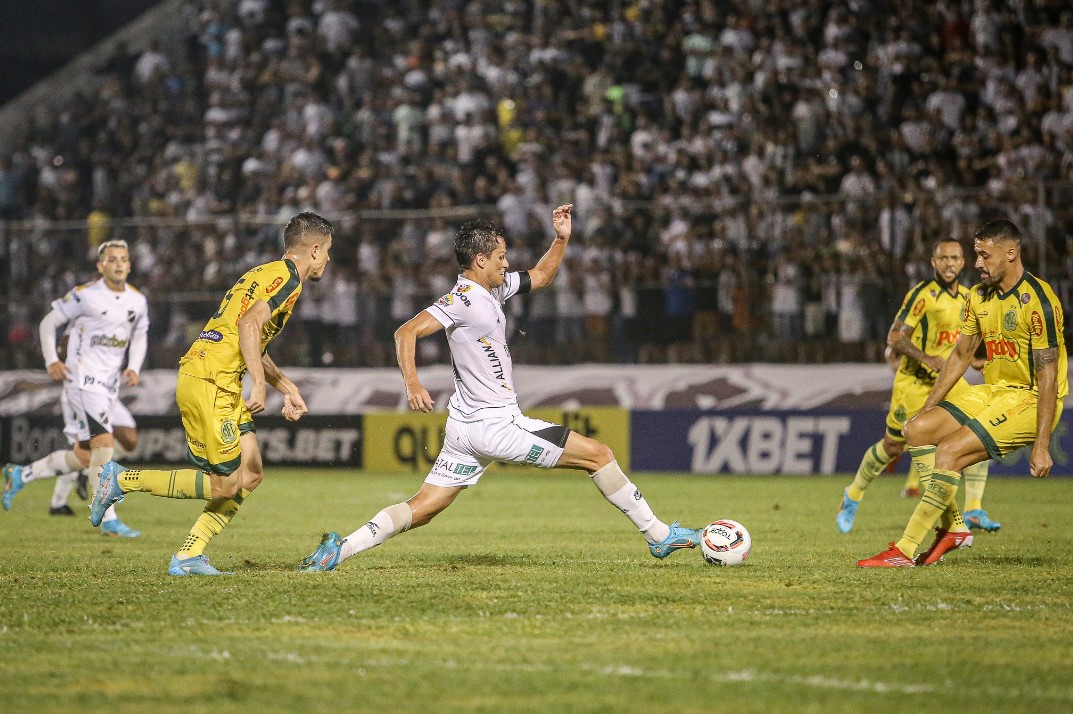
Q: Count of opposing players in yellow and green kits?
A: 3